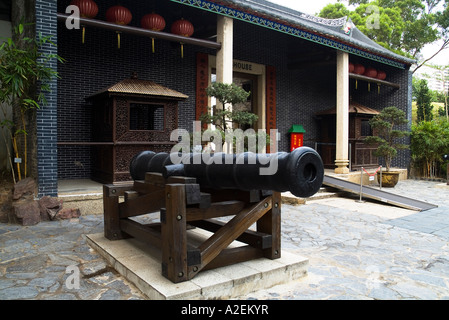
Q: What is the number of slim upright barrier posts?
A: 2